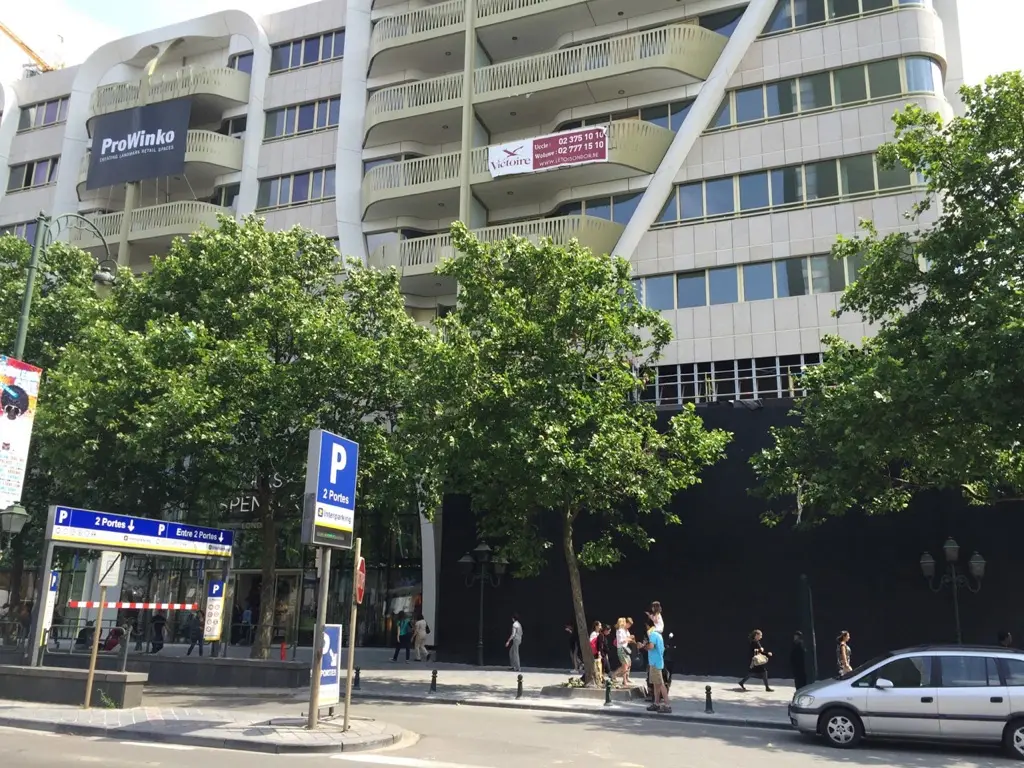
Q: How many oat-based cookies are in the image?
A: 0